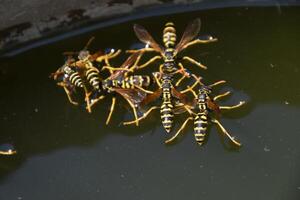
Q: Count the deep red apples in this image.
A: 0